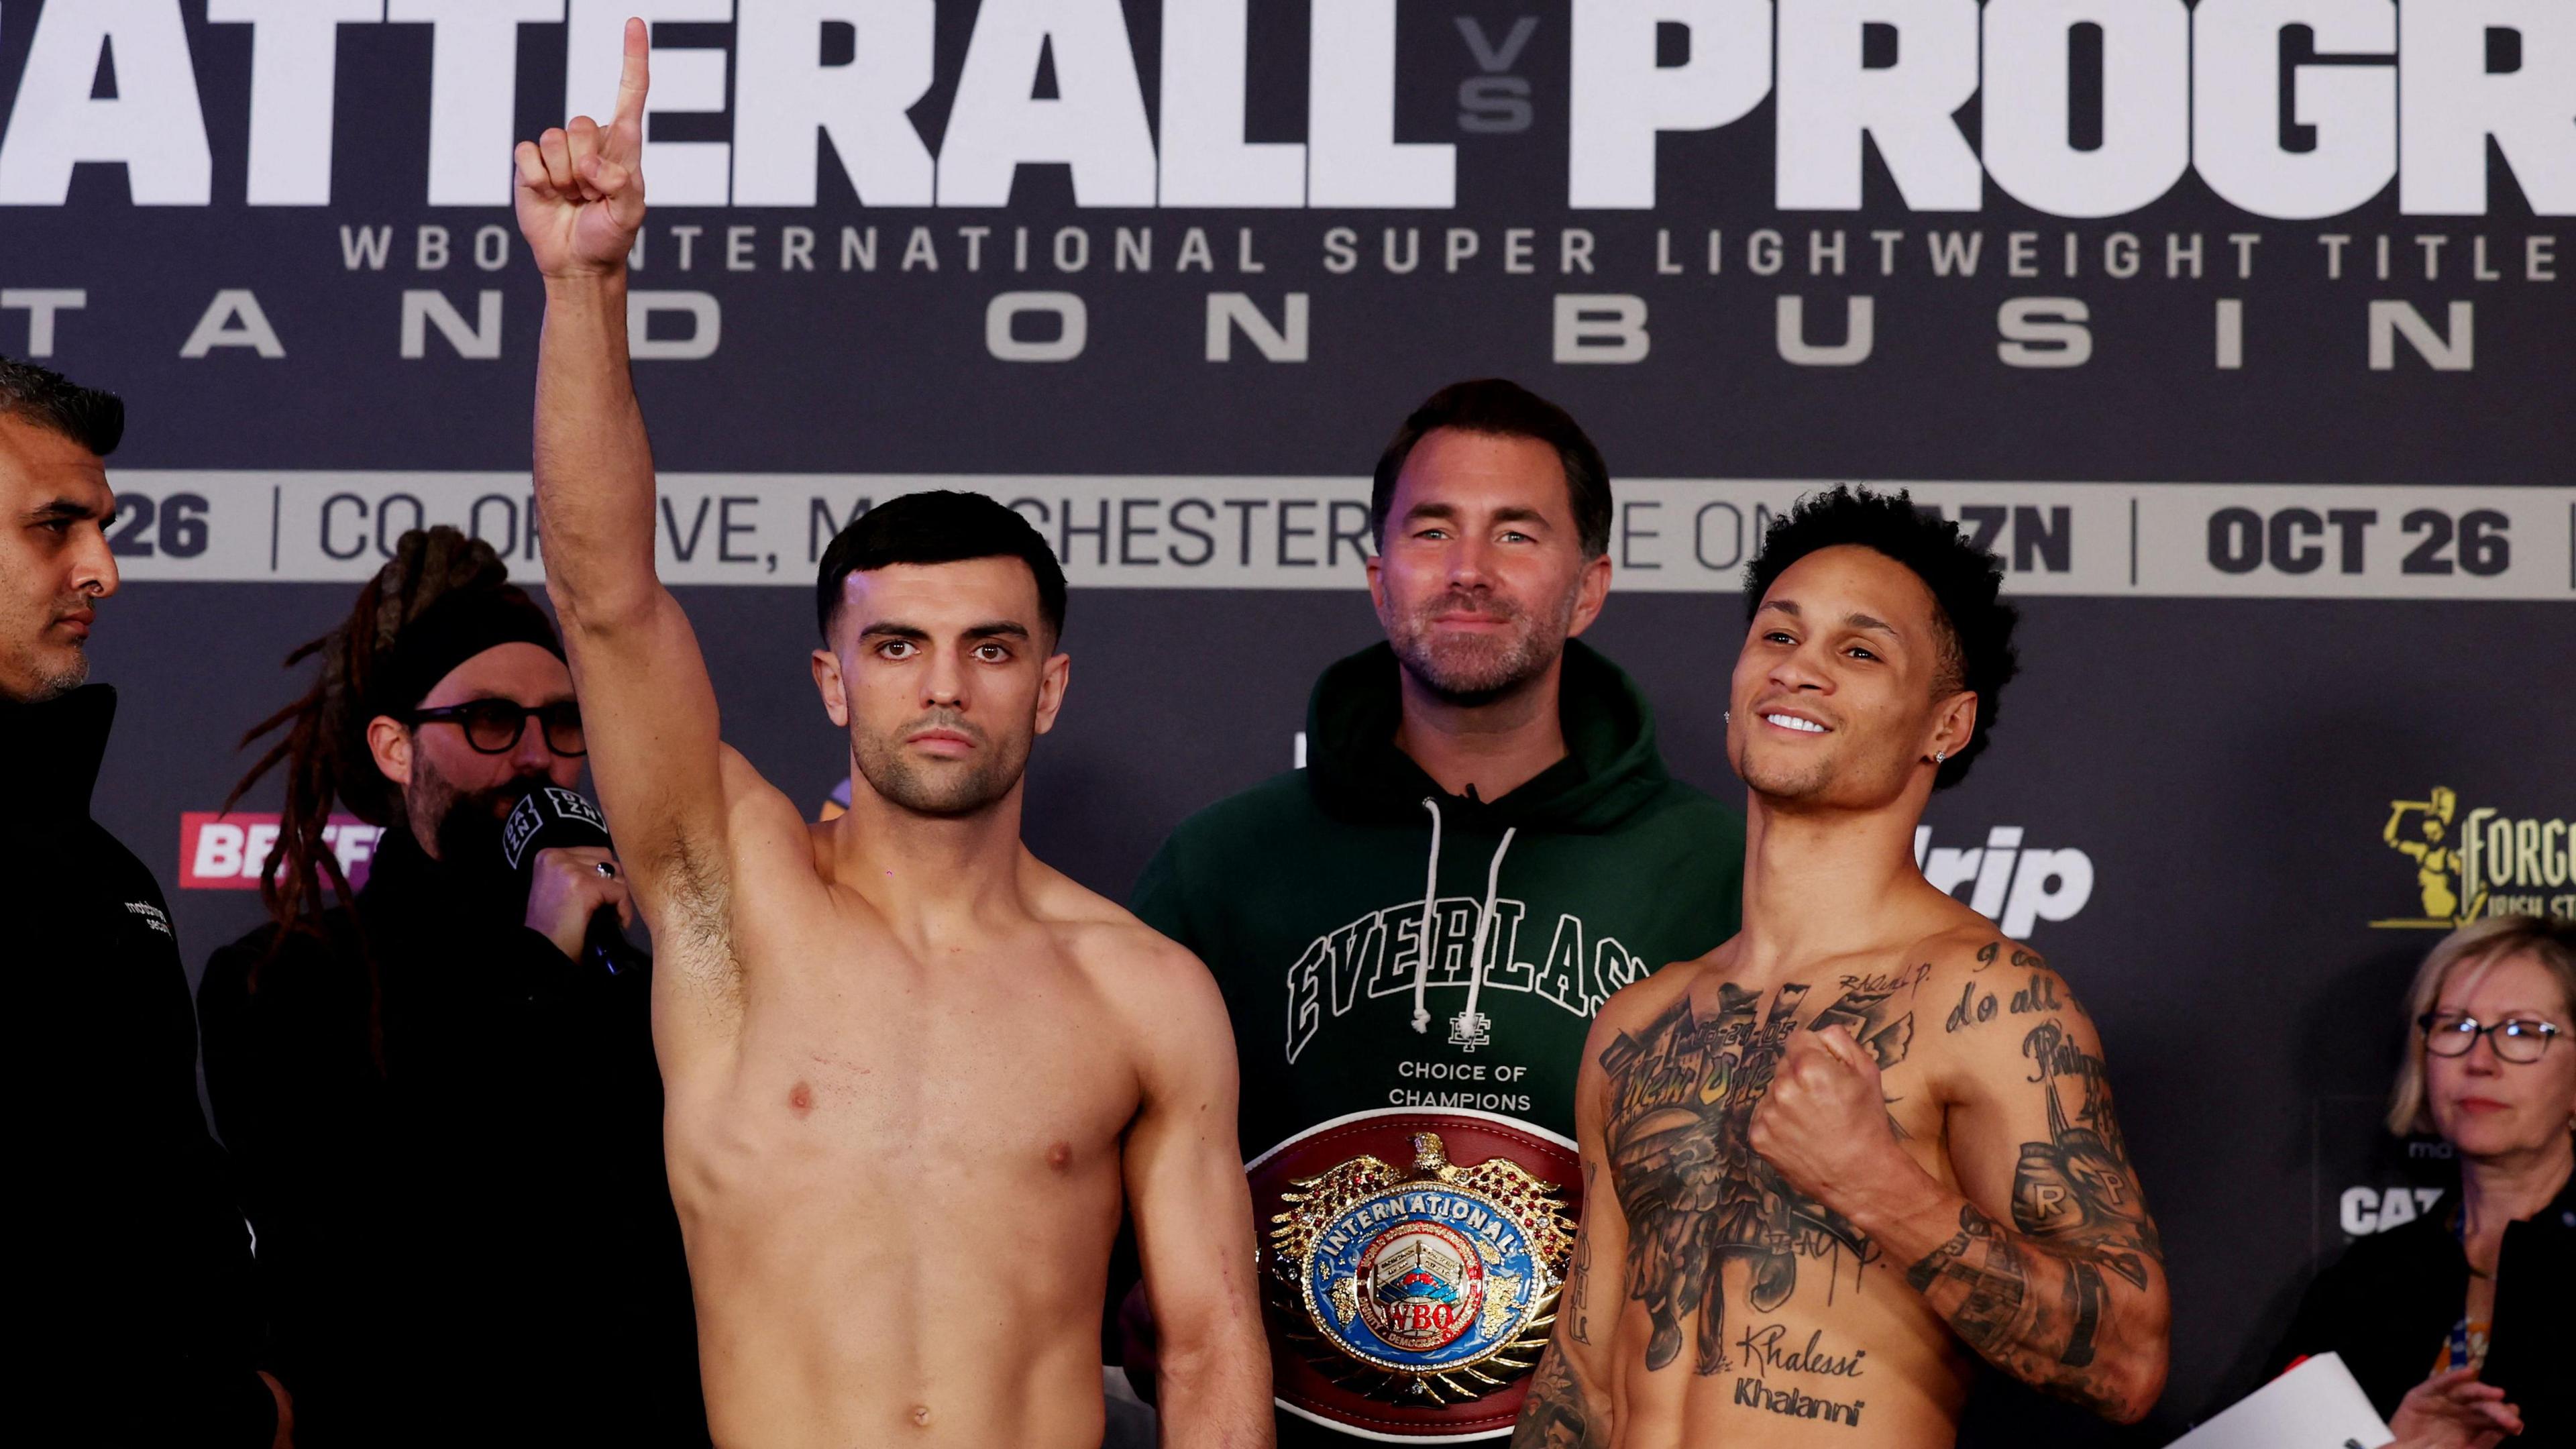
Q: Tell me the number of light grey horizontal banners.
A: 1